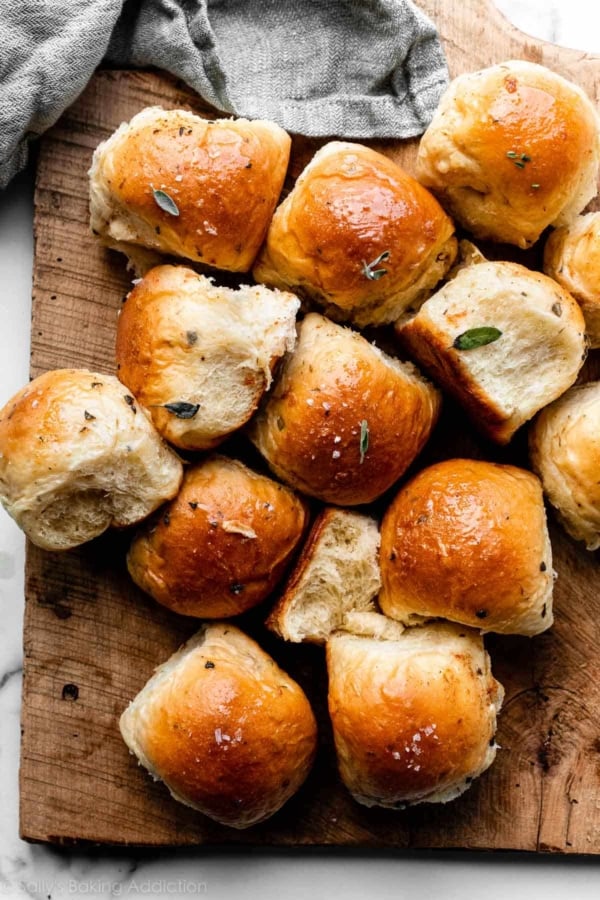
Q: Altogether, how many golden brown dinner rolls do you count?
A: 14